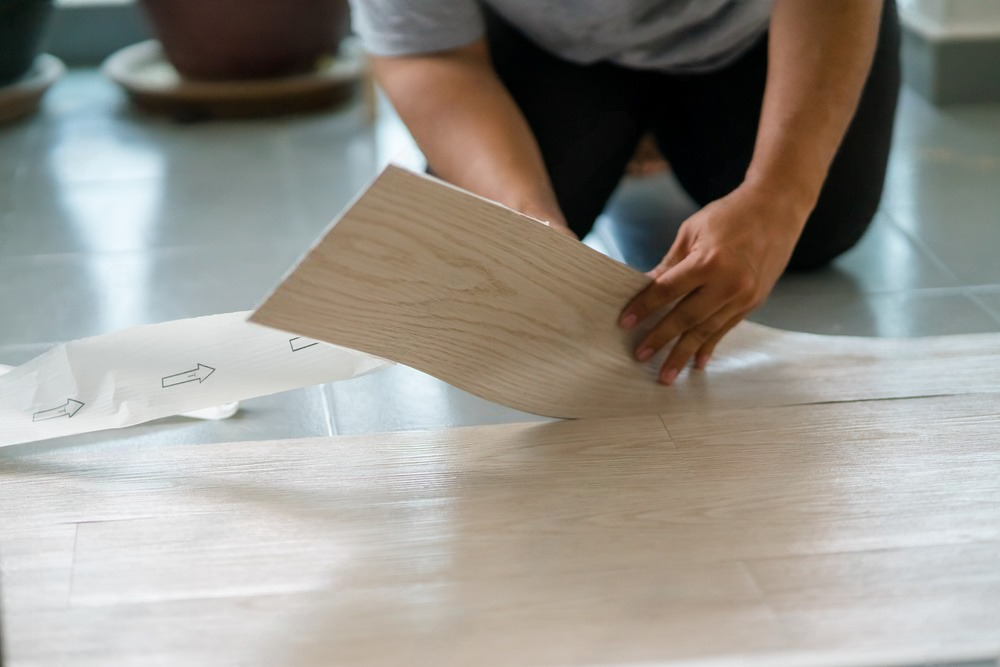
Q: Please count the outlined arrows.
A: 3